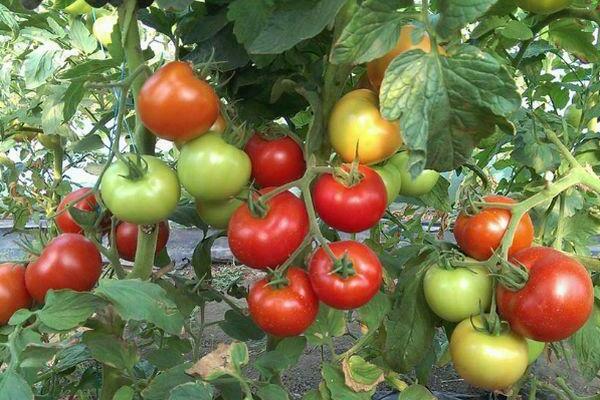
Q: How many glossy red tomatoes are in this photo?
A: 12